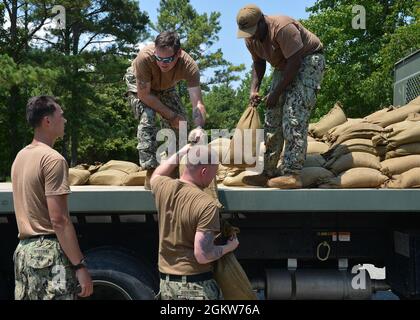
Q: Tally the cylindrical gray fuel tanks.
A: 1